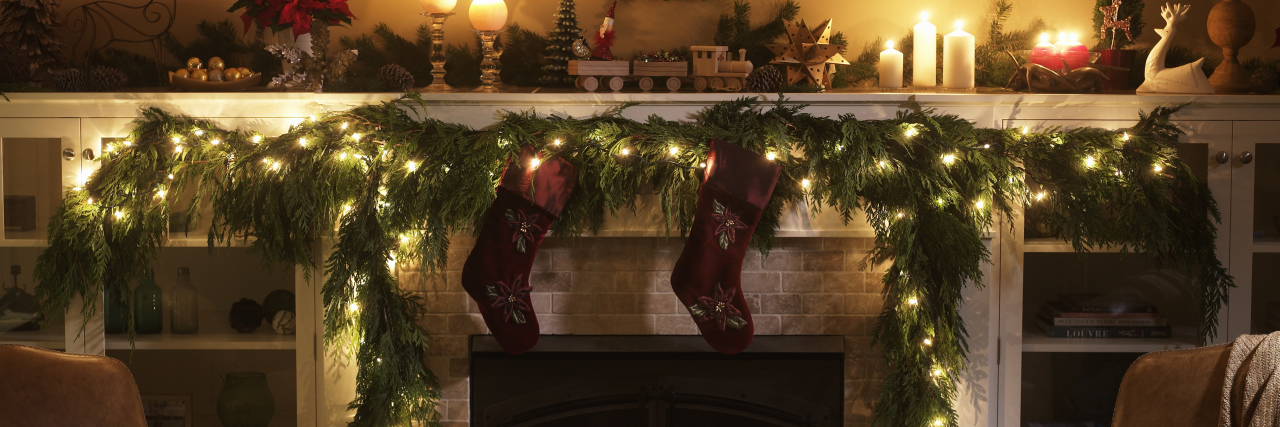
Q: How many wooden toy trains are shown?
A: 1